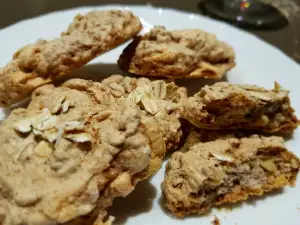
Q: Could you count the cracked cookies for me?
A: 2